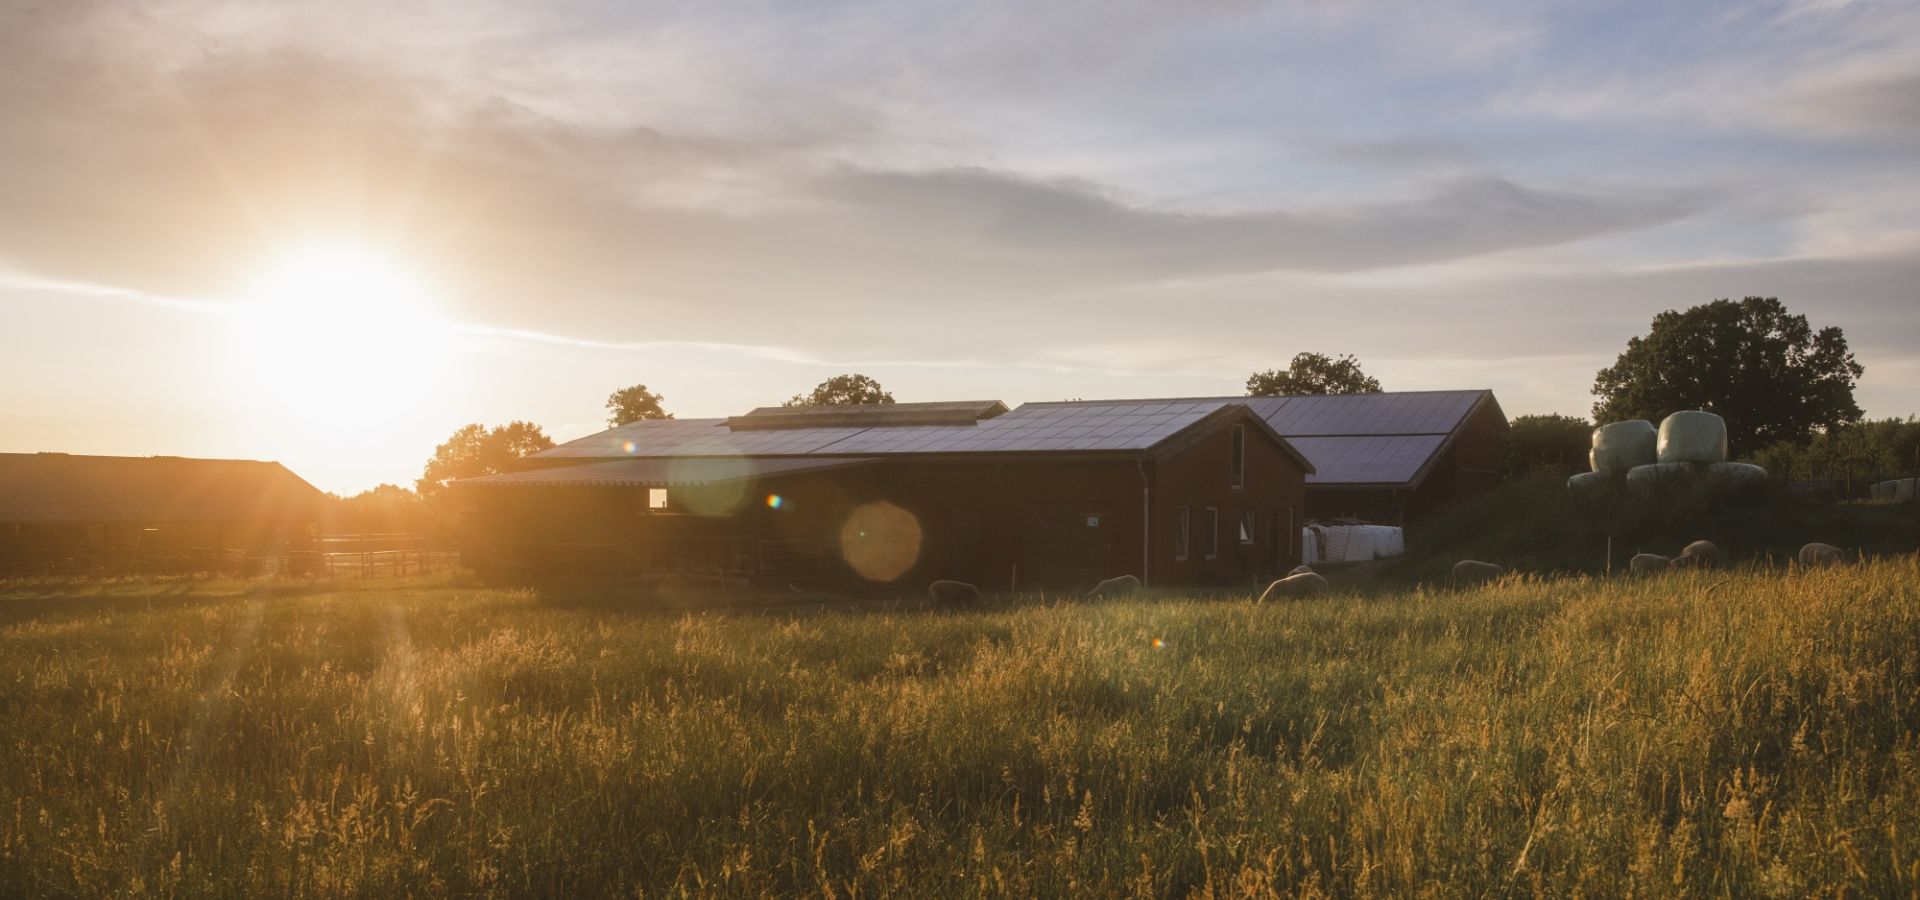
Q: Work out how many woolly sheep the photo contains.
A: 8